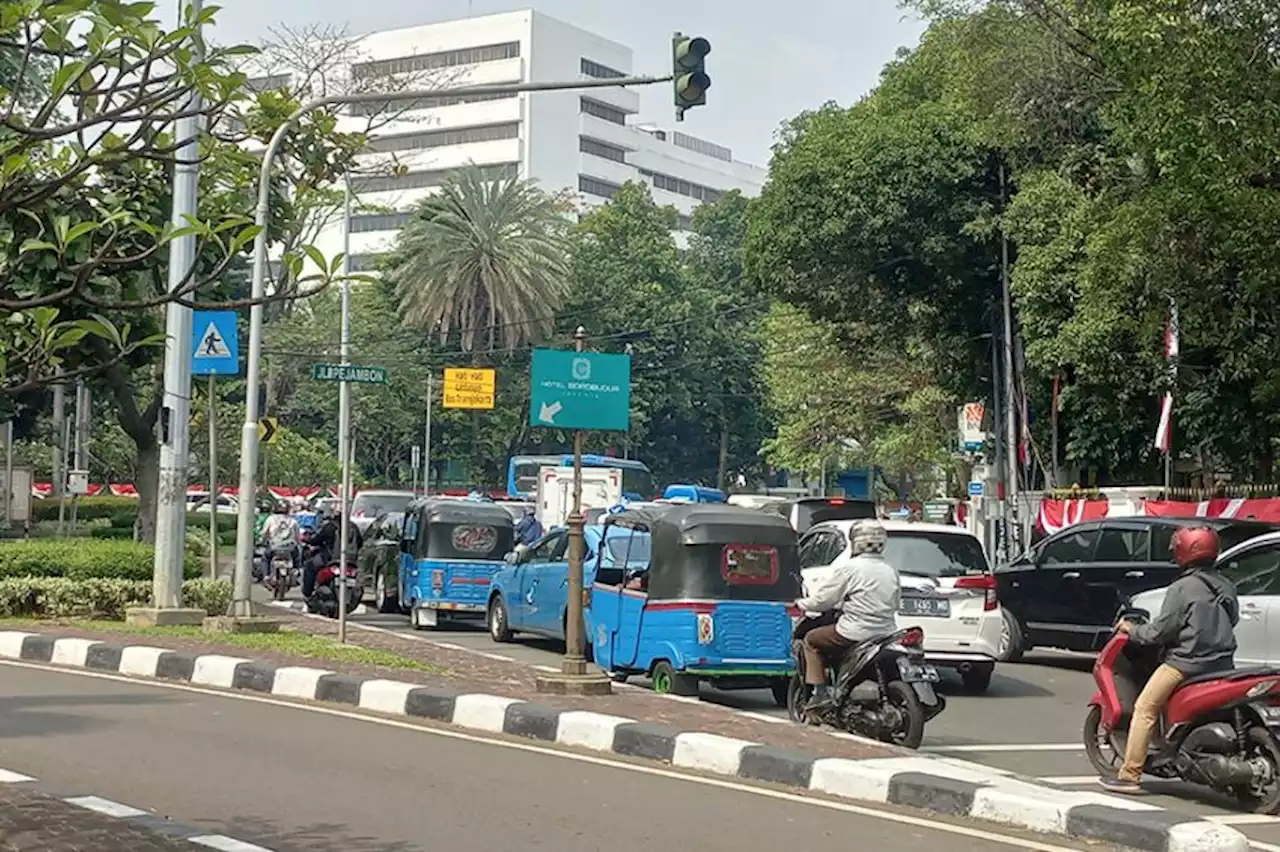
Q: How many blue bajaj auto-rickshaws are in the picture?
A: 2